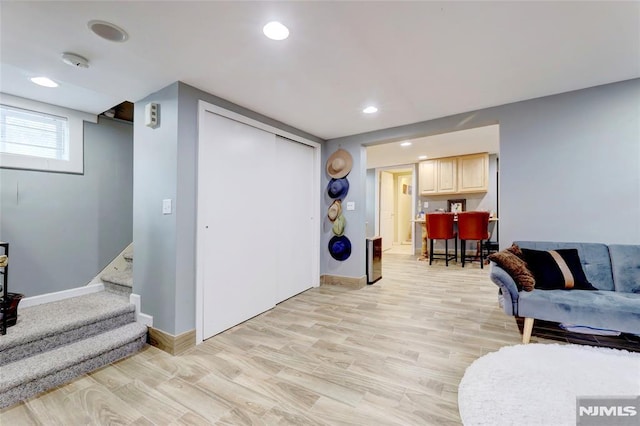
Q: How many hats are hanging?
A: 5